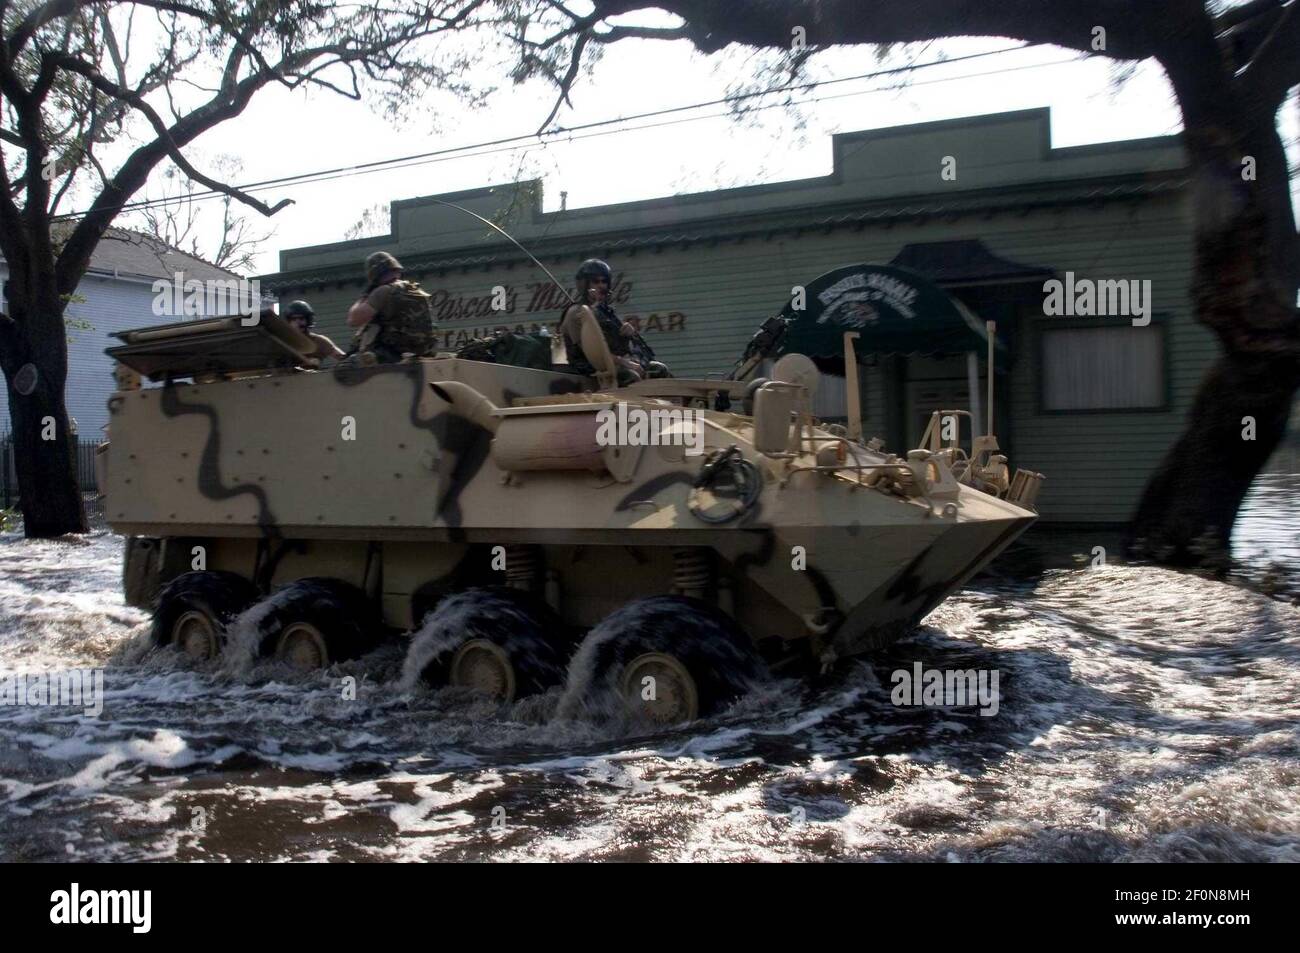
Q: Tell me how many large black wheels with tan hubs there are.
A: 4